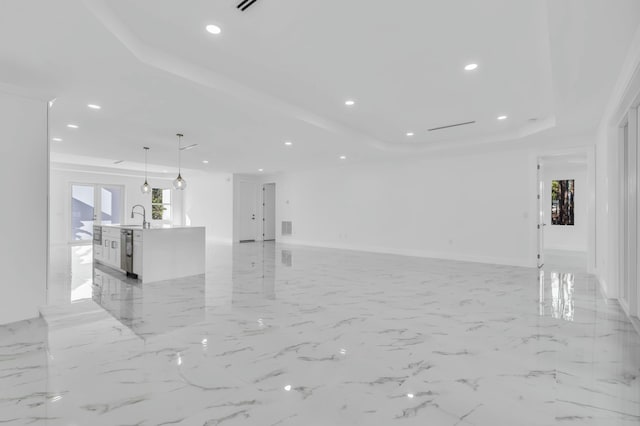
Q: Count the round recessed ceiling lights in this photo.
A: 12